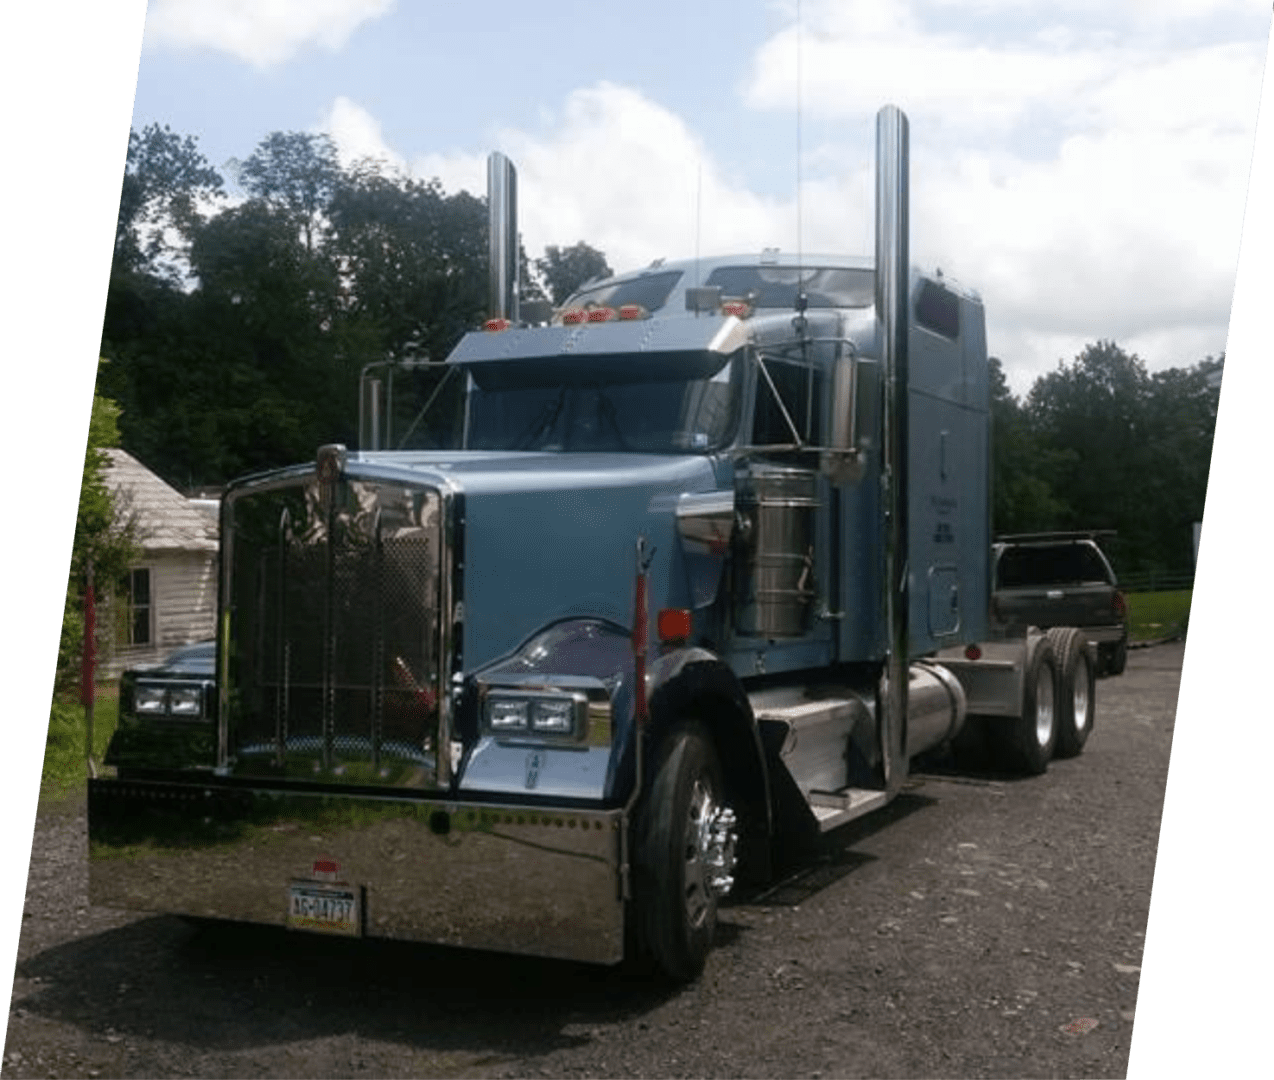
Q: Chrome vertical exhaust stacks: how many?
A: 2